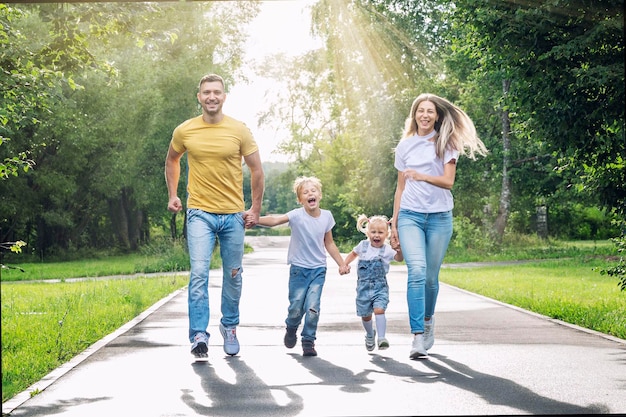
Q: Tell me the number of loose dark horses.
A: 0